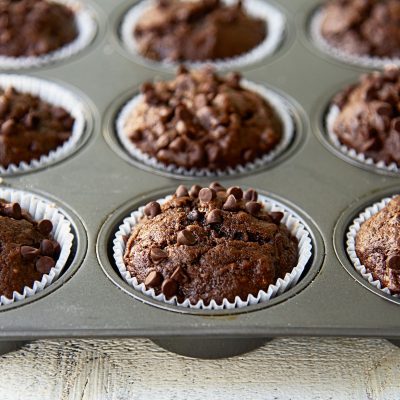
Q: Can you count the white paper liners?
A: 9